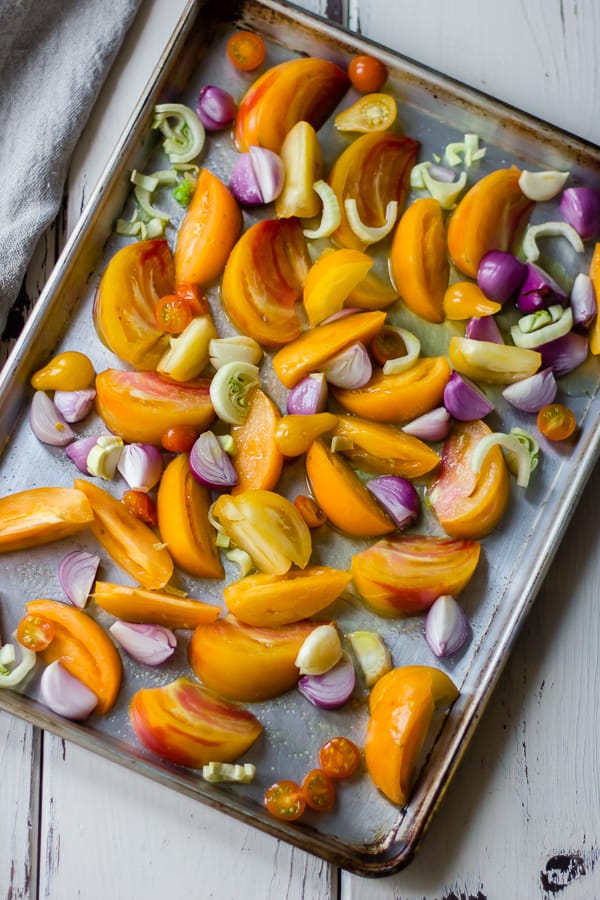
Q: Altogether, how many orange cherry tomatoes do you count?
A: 13